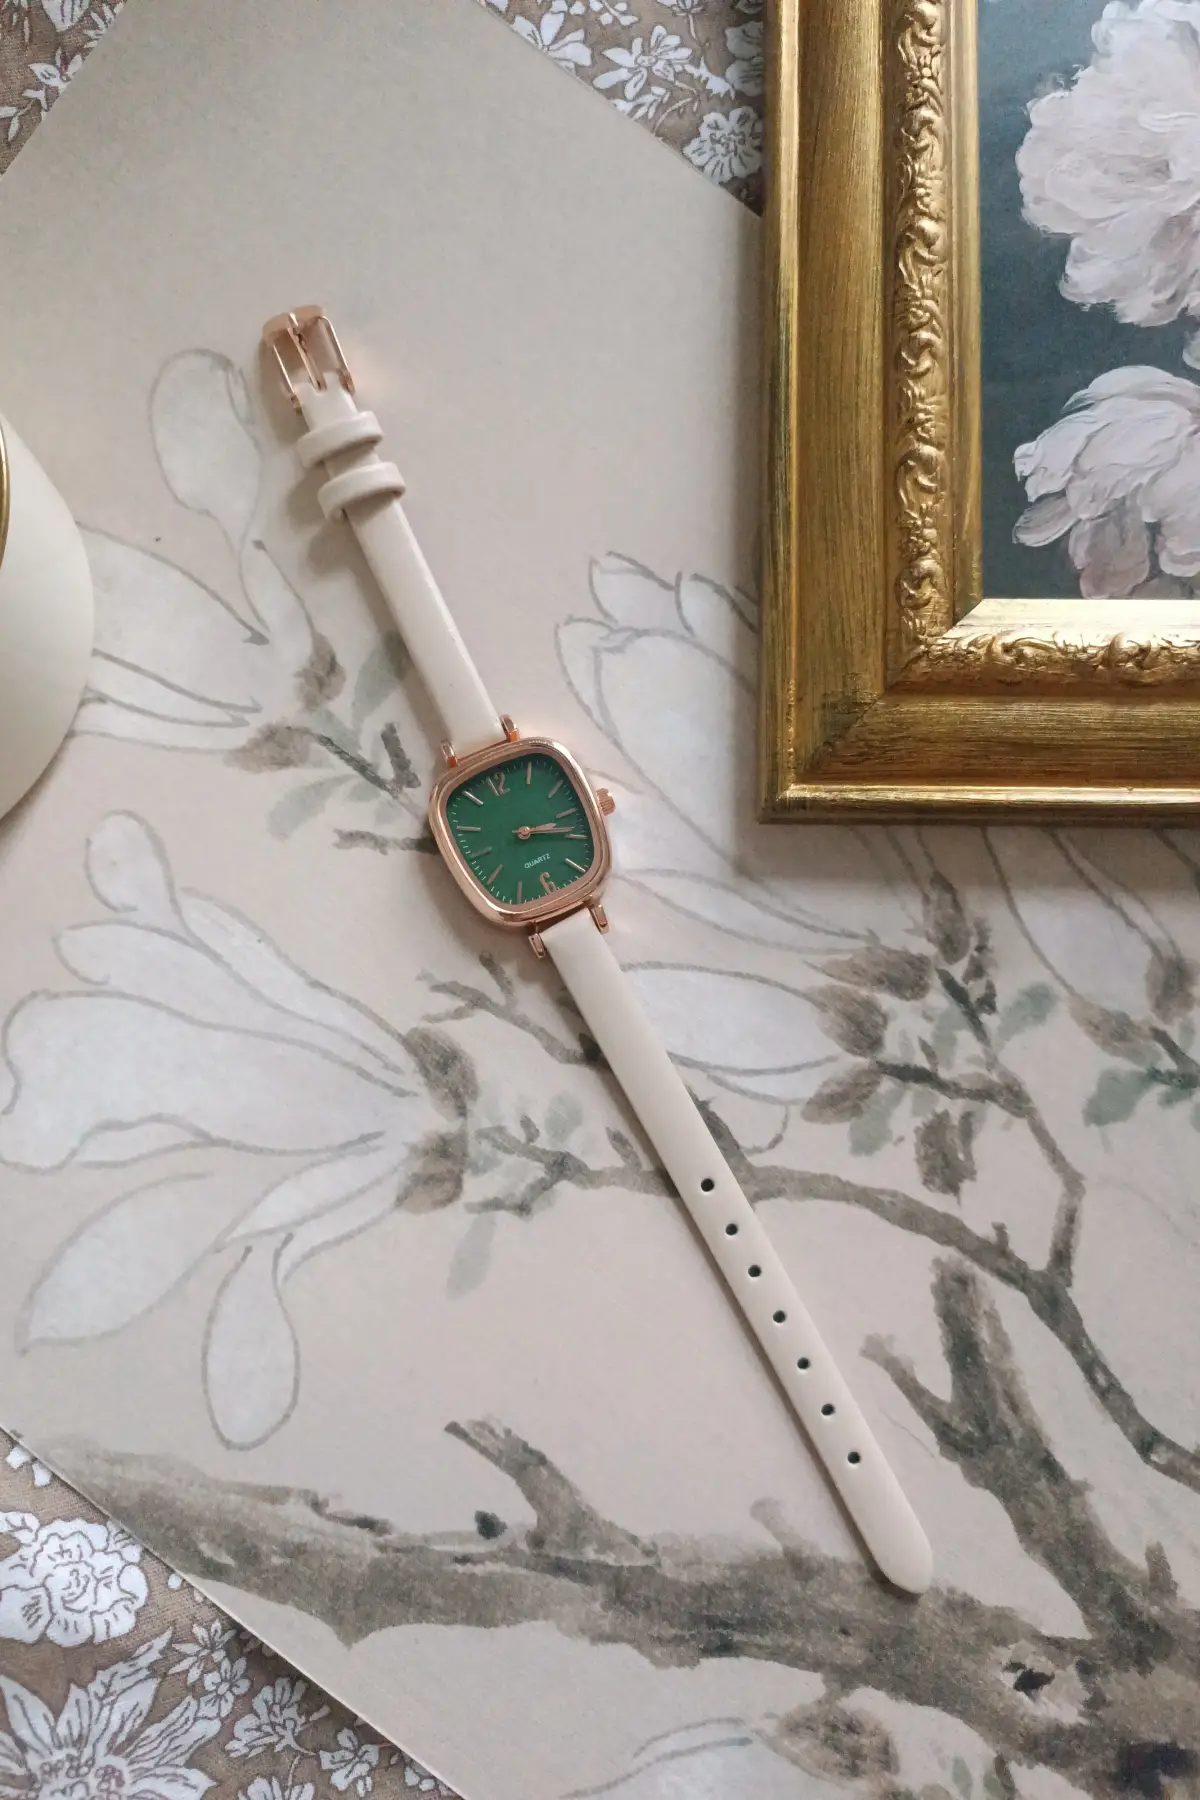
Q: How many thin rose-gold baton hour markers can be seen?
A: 10